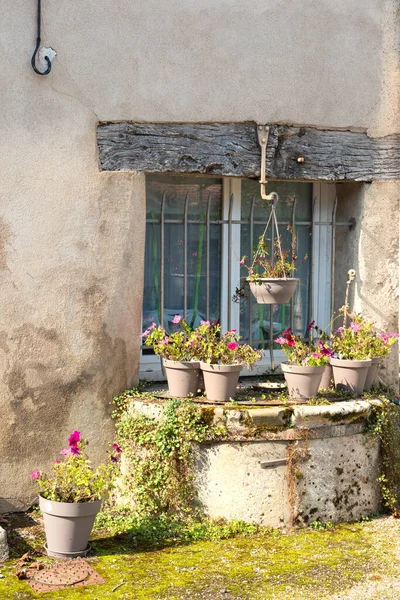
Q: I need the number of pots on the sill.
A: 6